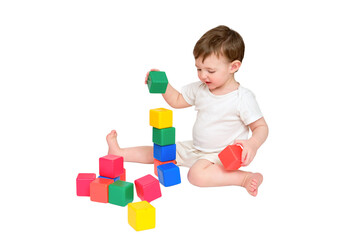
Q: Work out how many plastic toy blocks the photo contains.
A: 15